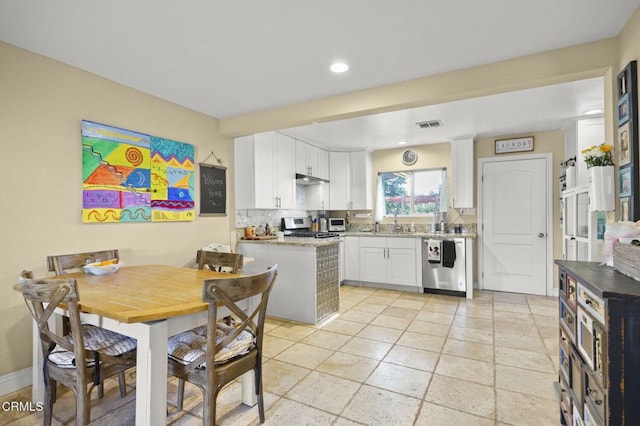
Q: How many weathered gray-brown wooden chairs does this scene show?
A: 4